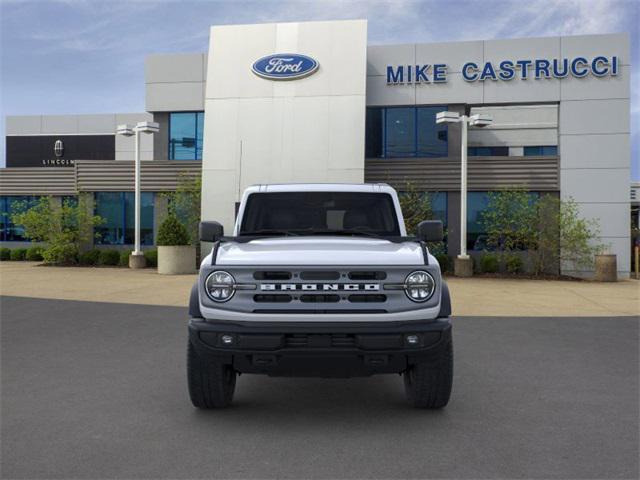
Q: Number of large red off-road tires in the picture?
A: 0